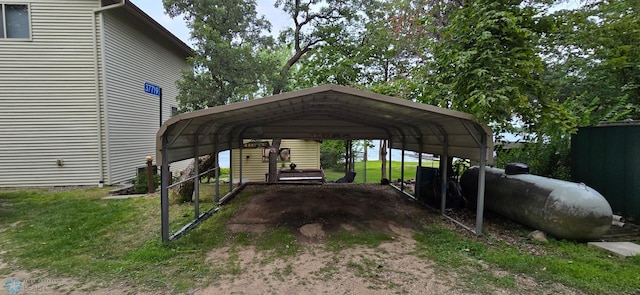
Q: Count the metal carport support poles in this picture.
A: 10